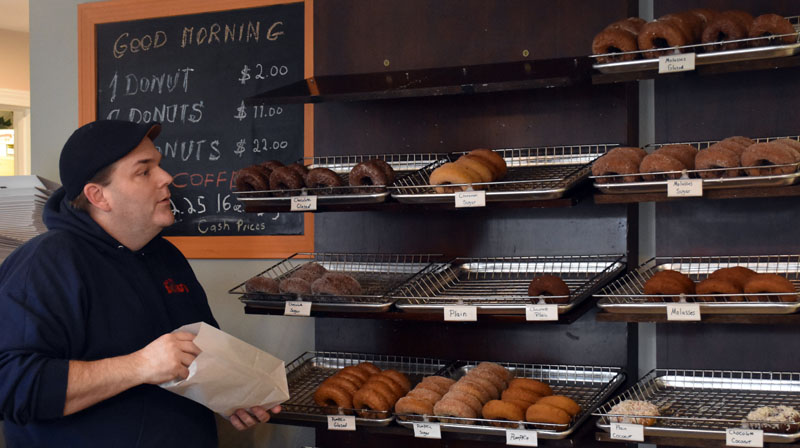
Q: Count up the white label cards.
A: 13